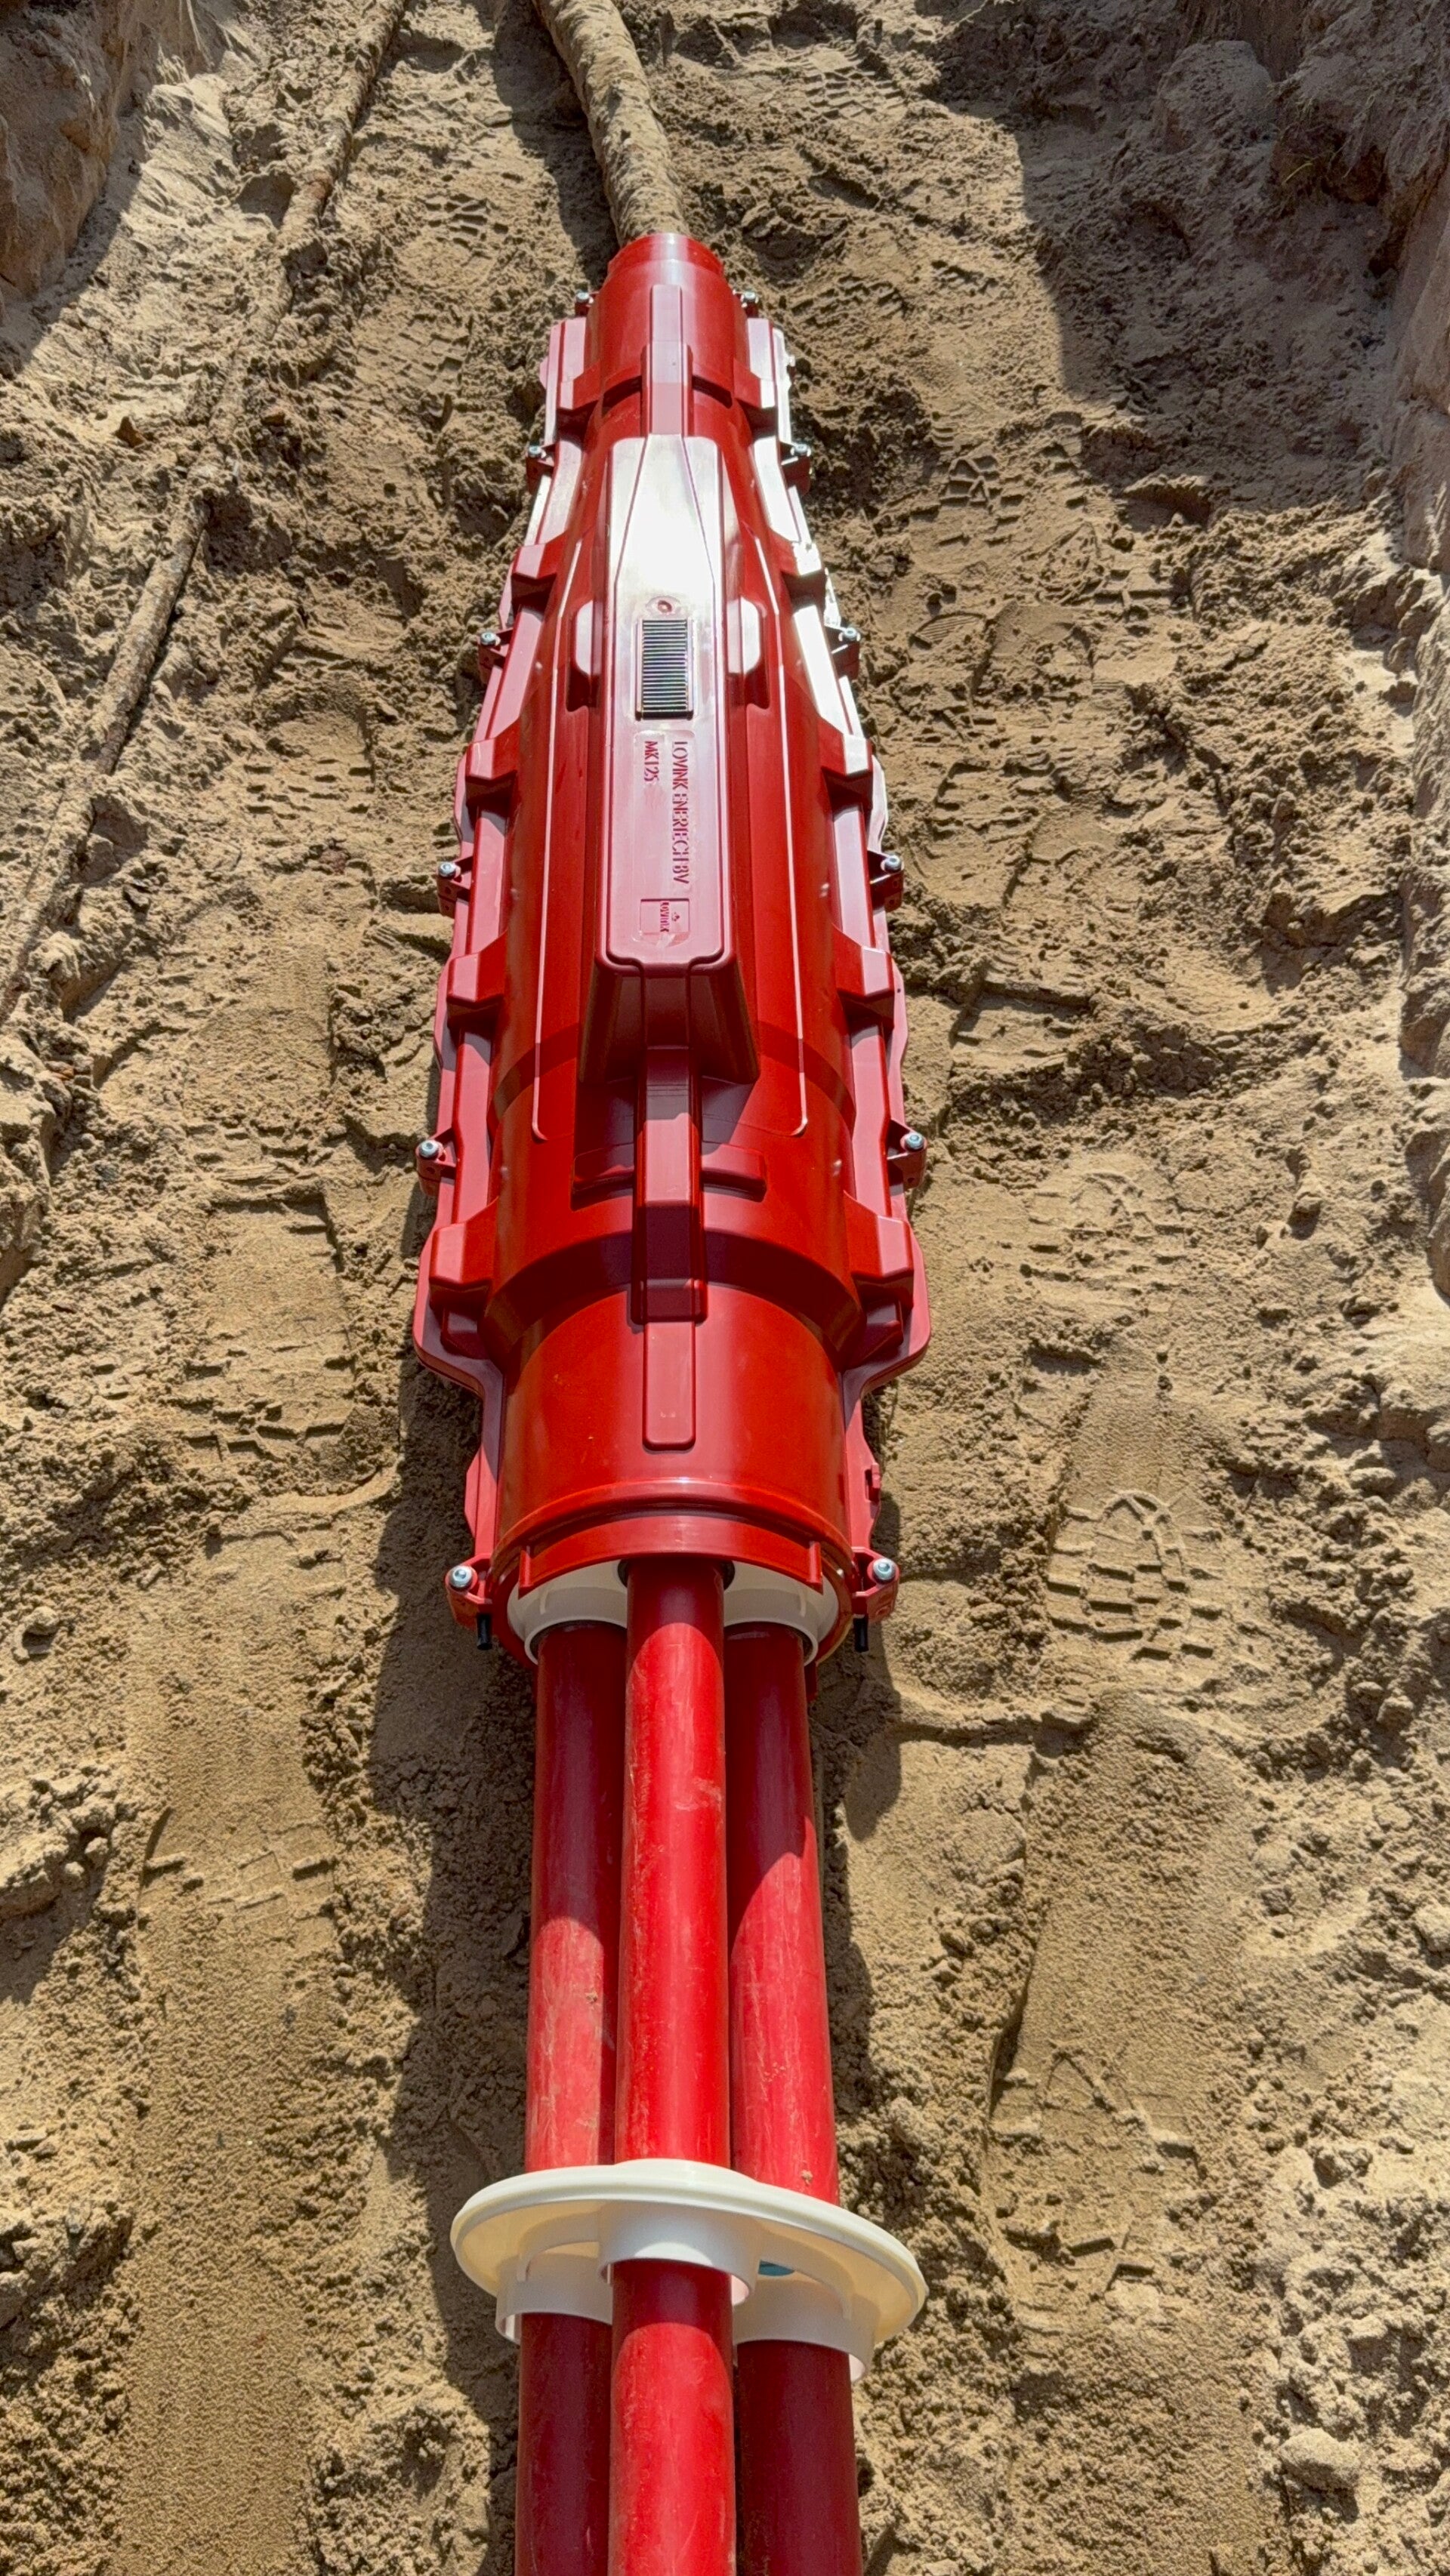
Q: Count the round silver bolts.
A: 12